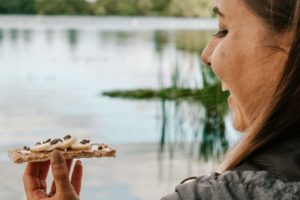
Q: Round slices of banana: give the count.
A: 3